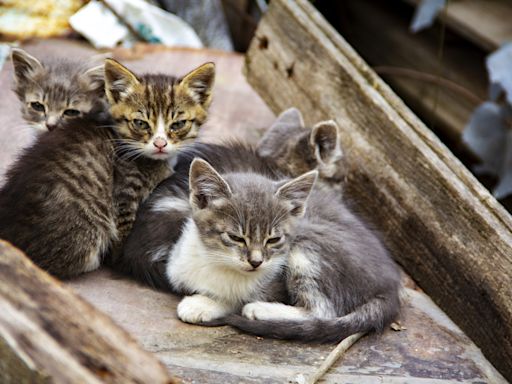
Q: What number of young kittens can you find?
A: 4